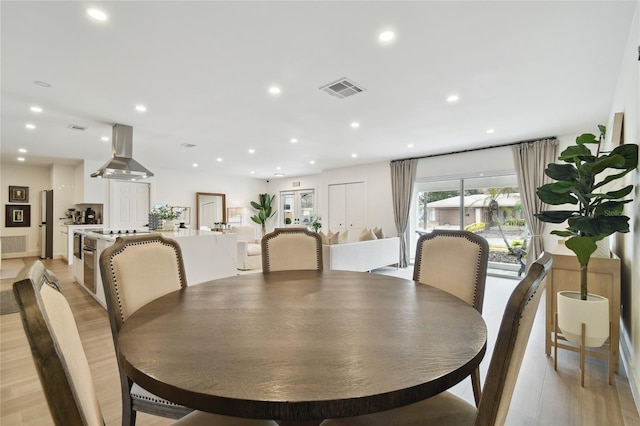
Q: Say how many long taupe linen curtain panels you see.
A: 2